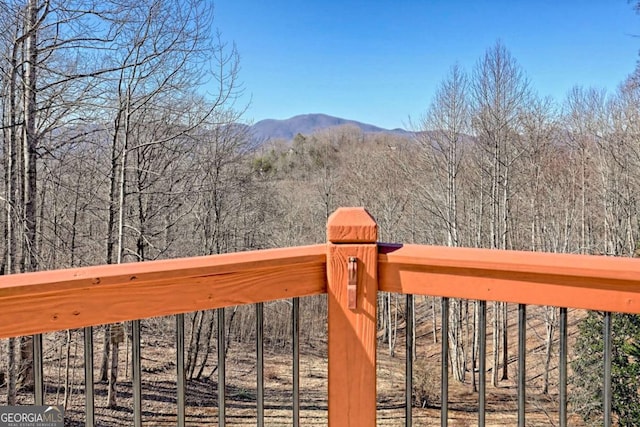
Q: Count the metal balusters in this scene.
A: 13